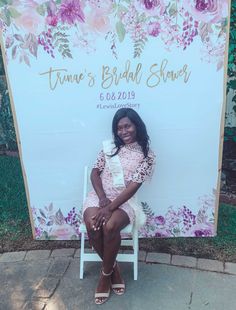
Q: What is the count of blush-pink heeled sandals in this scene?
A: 2